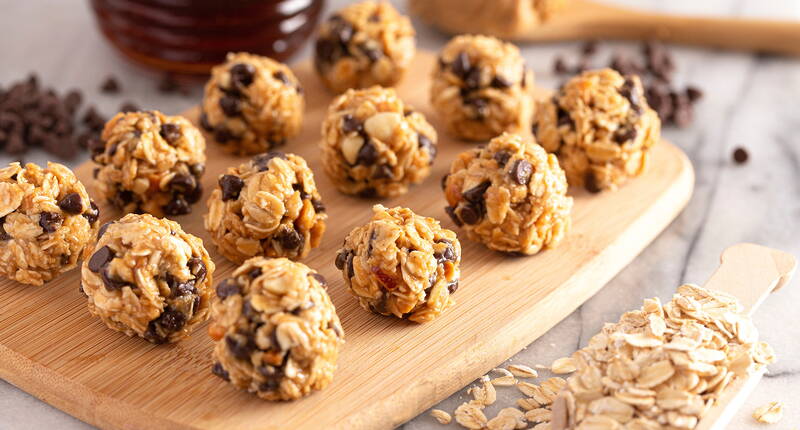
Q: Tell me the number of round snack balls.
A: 12